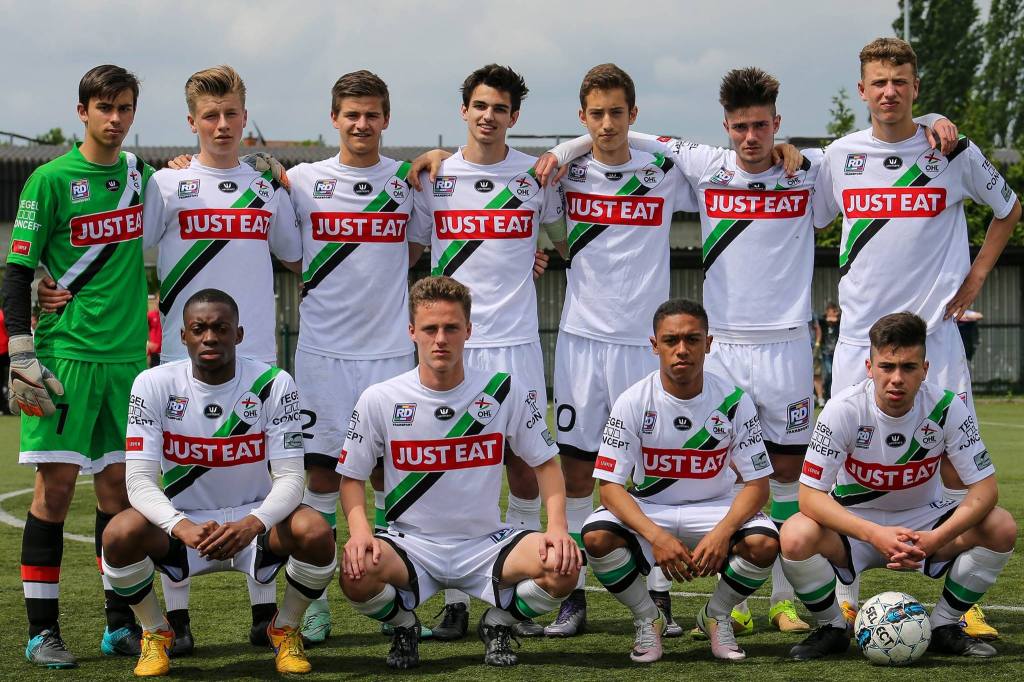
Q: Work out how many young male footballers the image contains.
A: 11